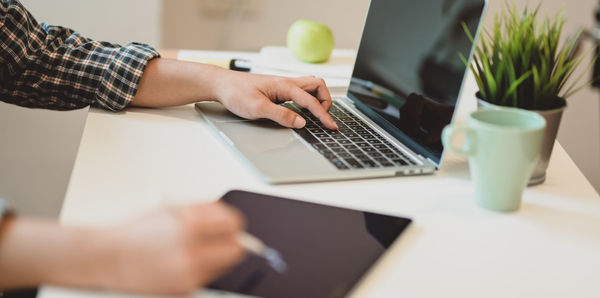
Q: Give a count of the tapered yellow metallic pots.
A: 0